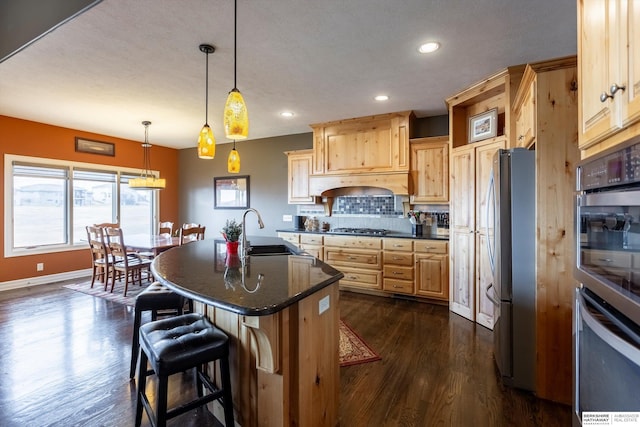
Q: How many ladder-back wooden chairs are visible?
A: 6